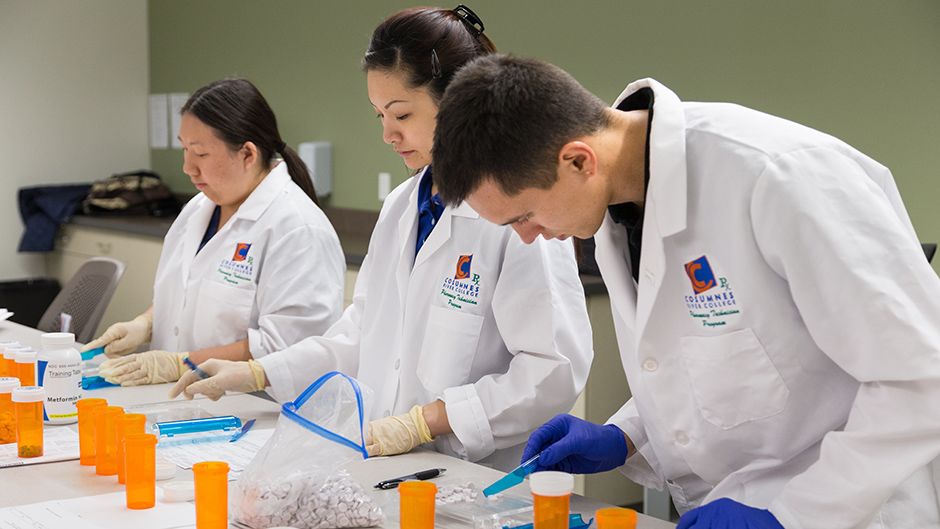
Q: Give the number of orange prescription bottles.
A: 13